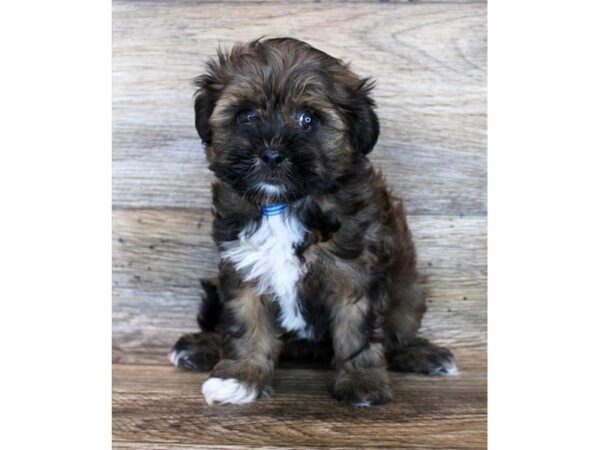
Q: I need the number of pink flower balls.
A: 0